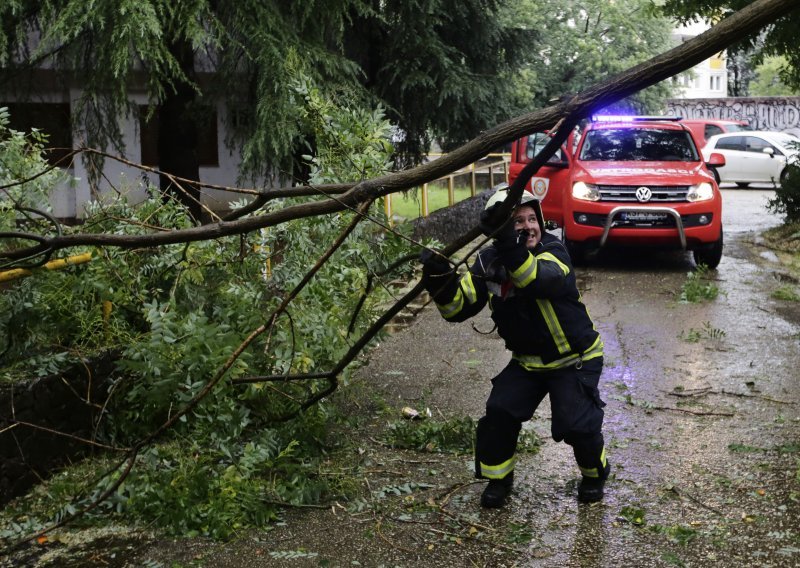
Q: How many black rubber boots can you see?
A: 2